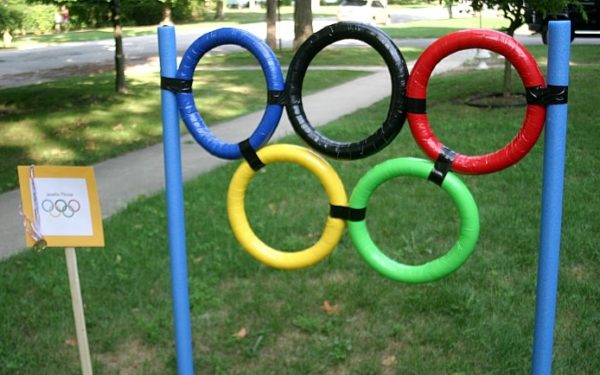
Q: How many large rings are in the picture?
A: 5